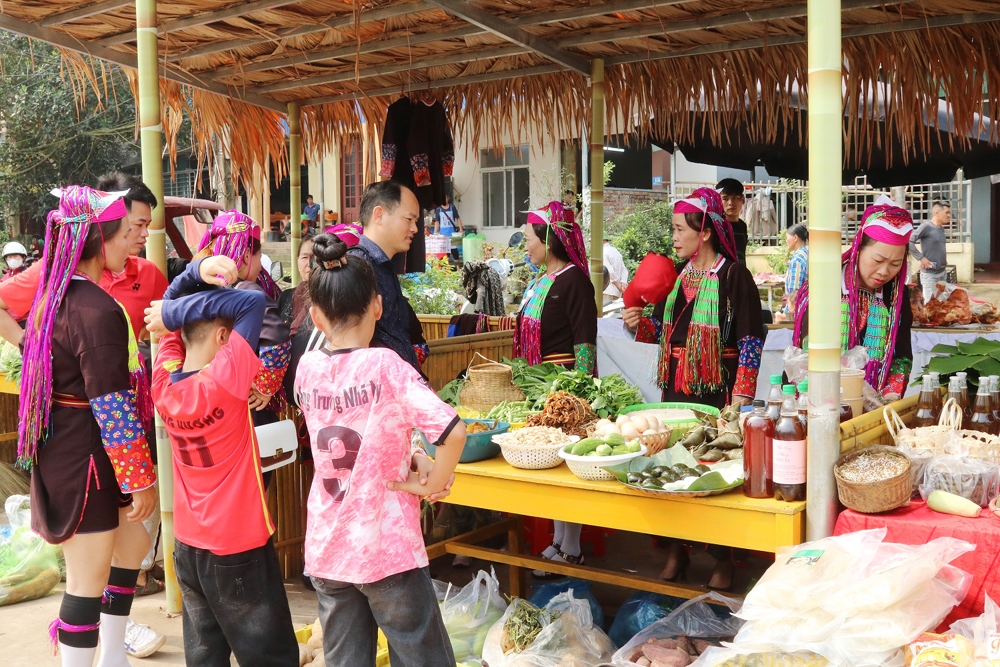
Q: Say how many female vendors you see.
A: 3